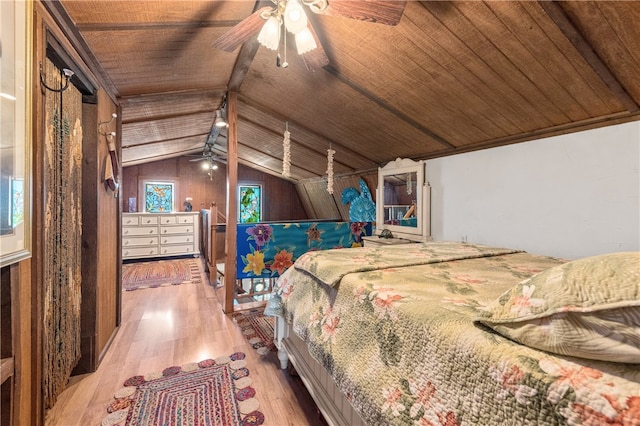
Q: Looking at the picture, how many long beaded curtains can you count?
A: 1